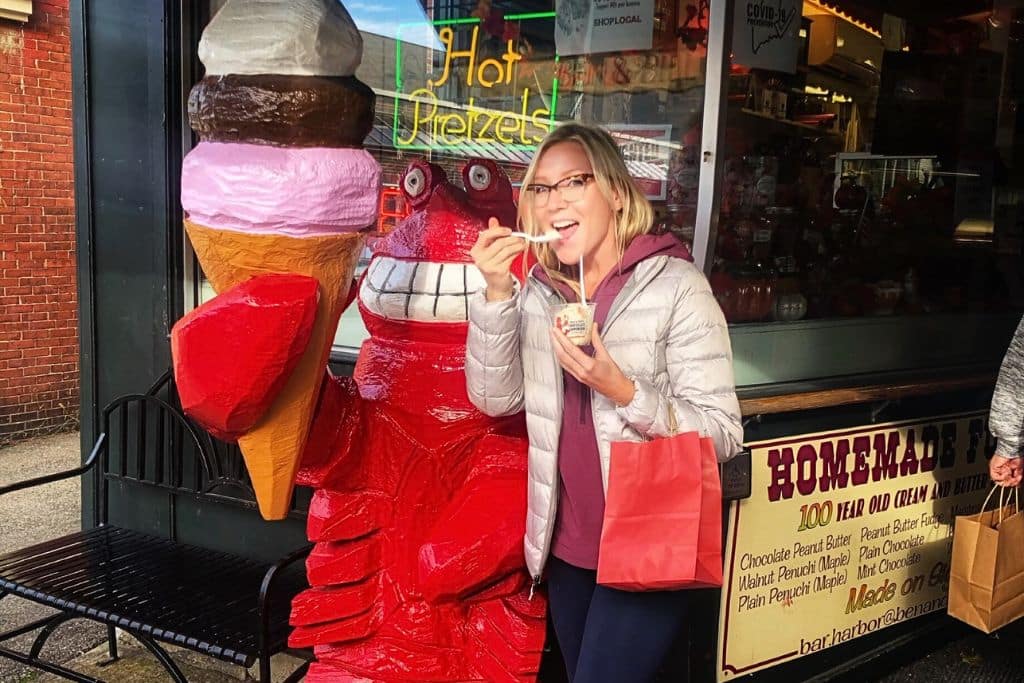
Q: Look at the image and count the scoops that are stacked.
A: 3